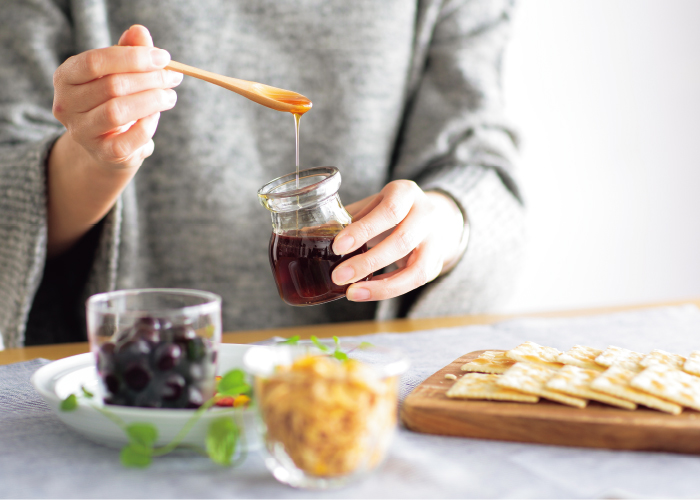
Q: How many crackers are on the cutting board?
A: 11